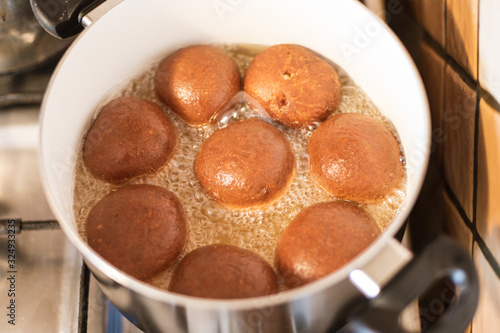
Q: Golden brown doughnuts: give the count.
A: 8